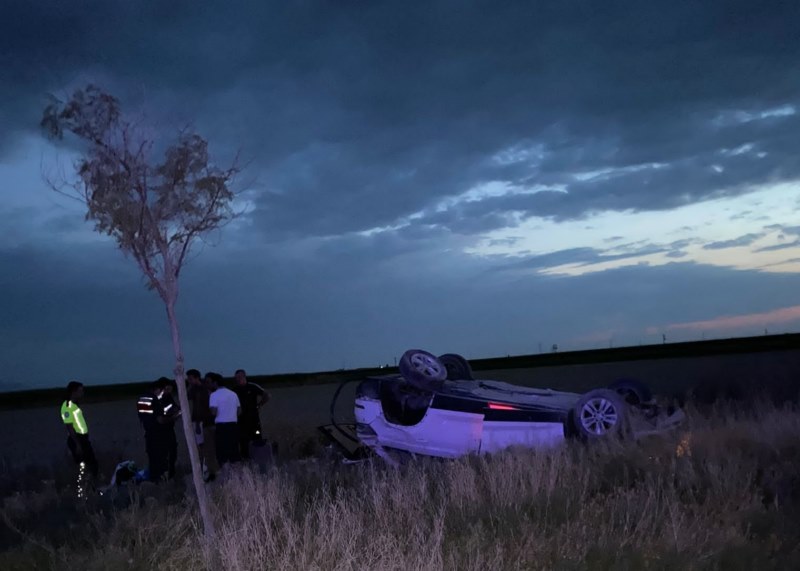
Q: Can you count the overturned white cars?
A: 1